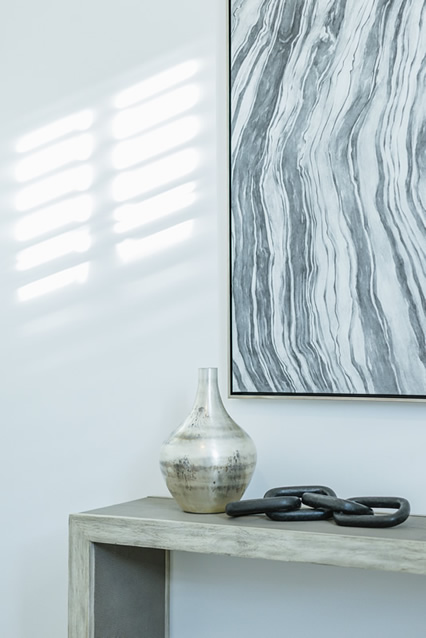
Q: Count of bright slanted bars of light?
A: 12